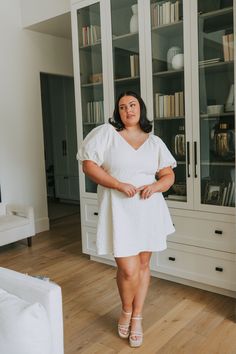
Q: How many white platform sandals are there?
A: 2